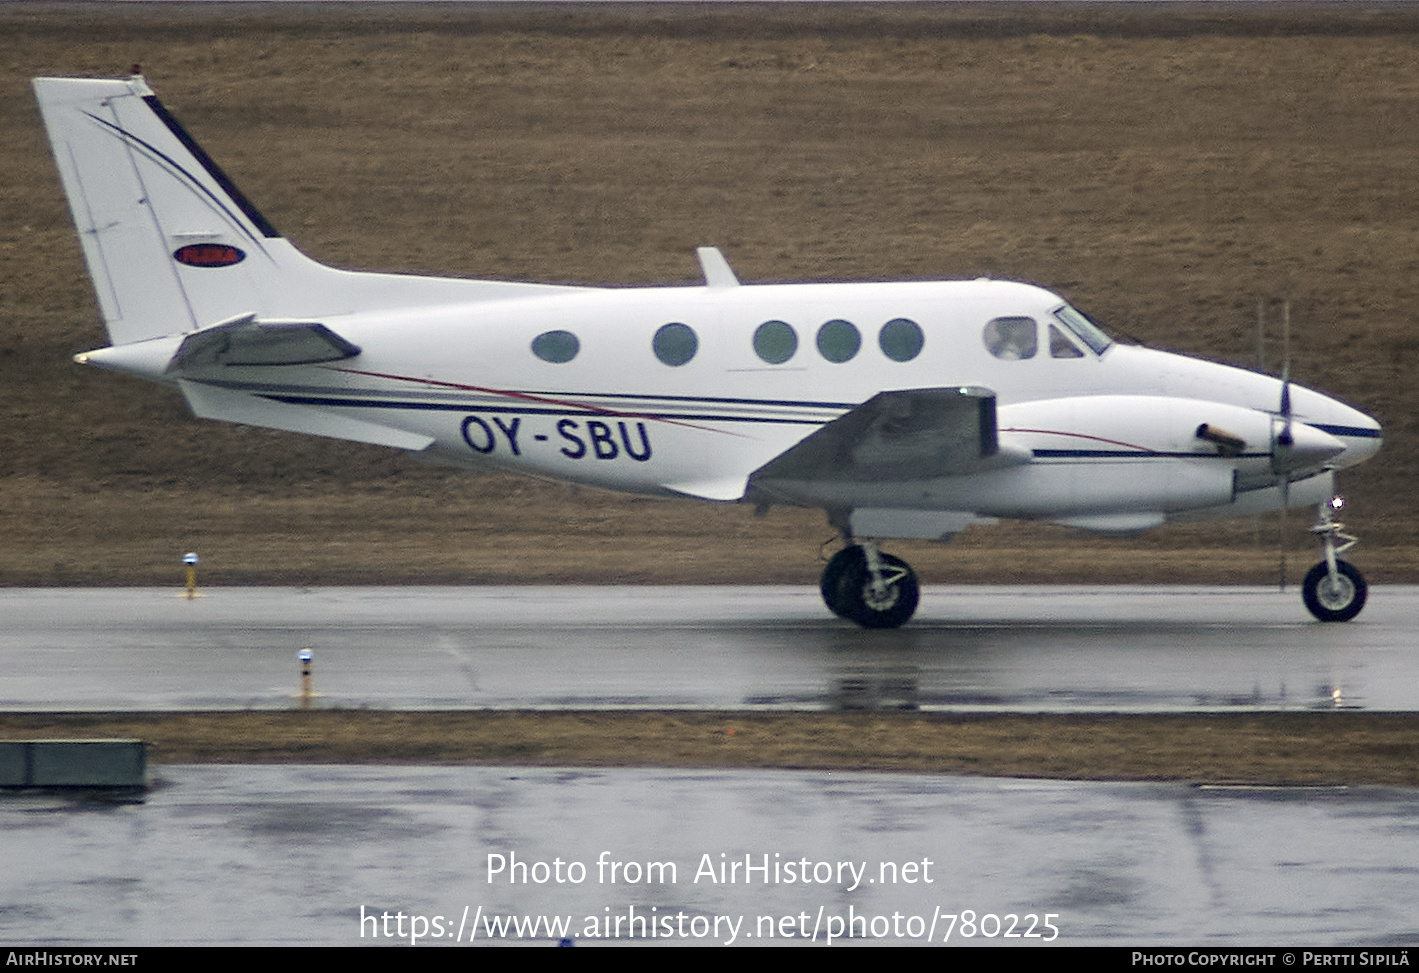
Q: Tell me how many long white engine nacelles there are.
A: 1